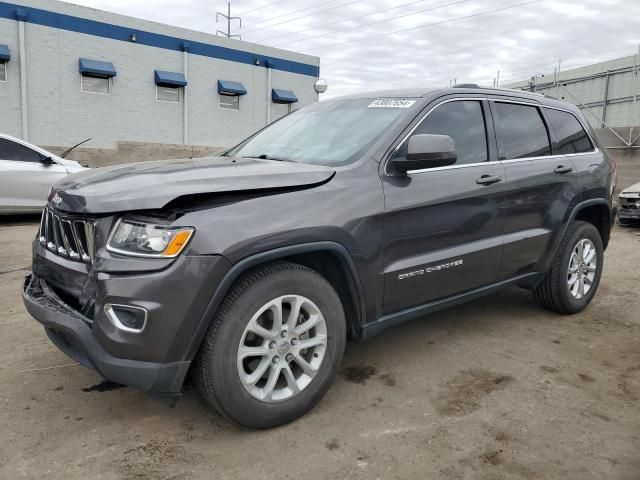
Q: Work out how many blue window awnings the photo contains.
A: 5